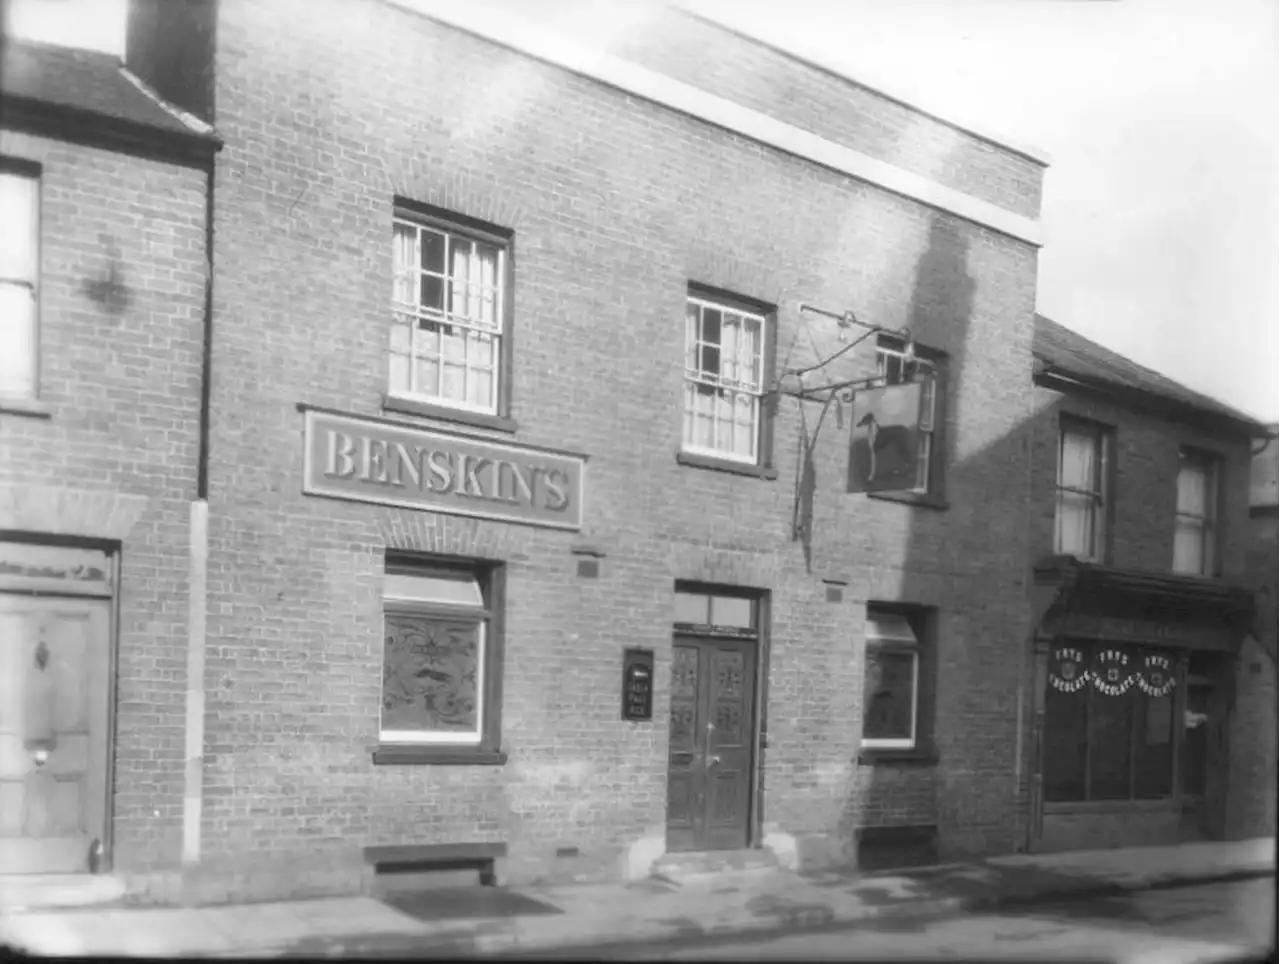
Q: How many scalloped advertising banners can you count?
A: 3